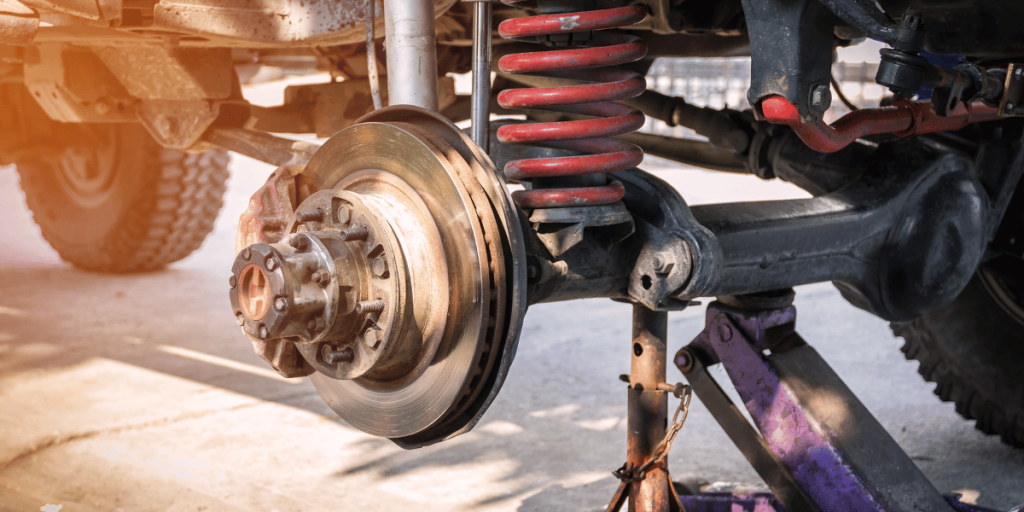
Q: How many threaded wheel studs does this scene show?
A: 4